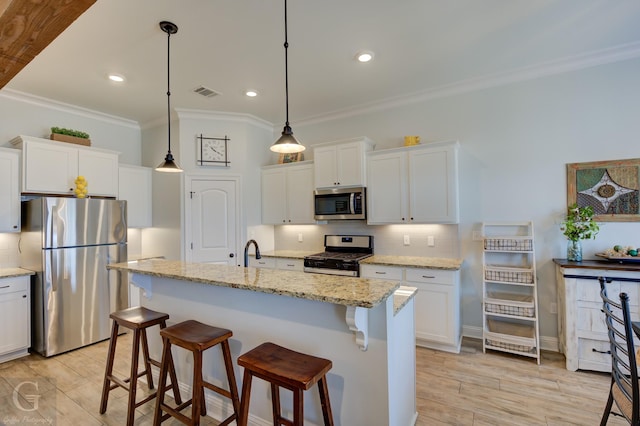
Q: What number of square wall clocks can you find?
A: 1